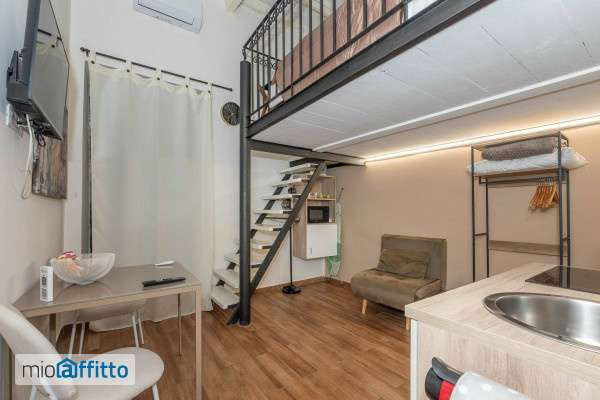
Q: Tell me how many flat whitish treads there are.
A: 9